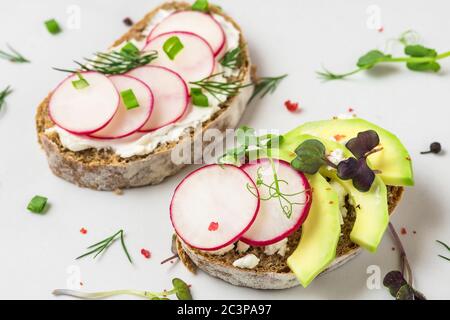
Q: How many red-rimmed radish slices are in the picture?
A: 7